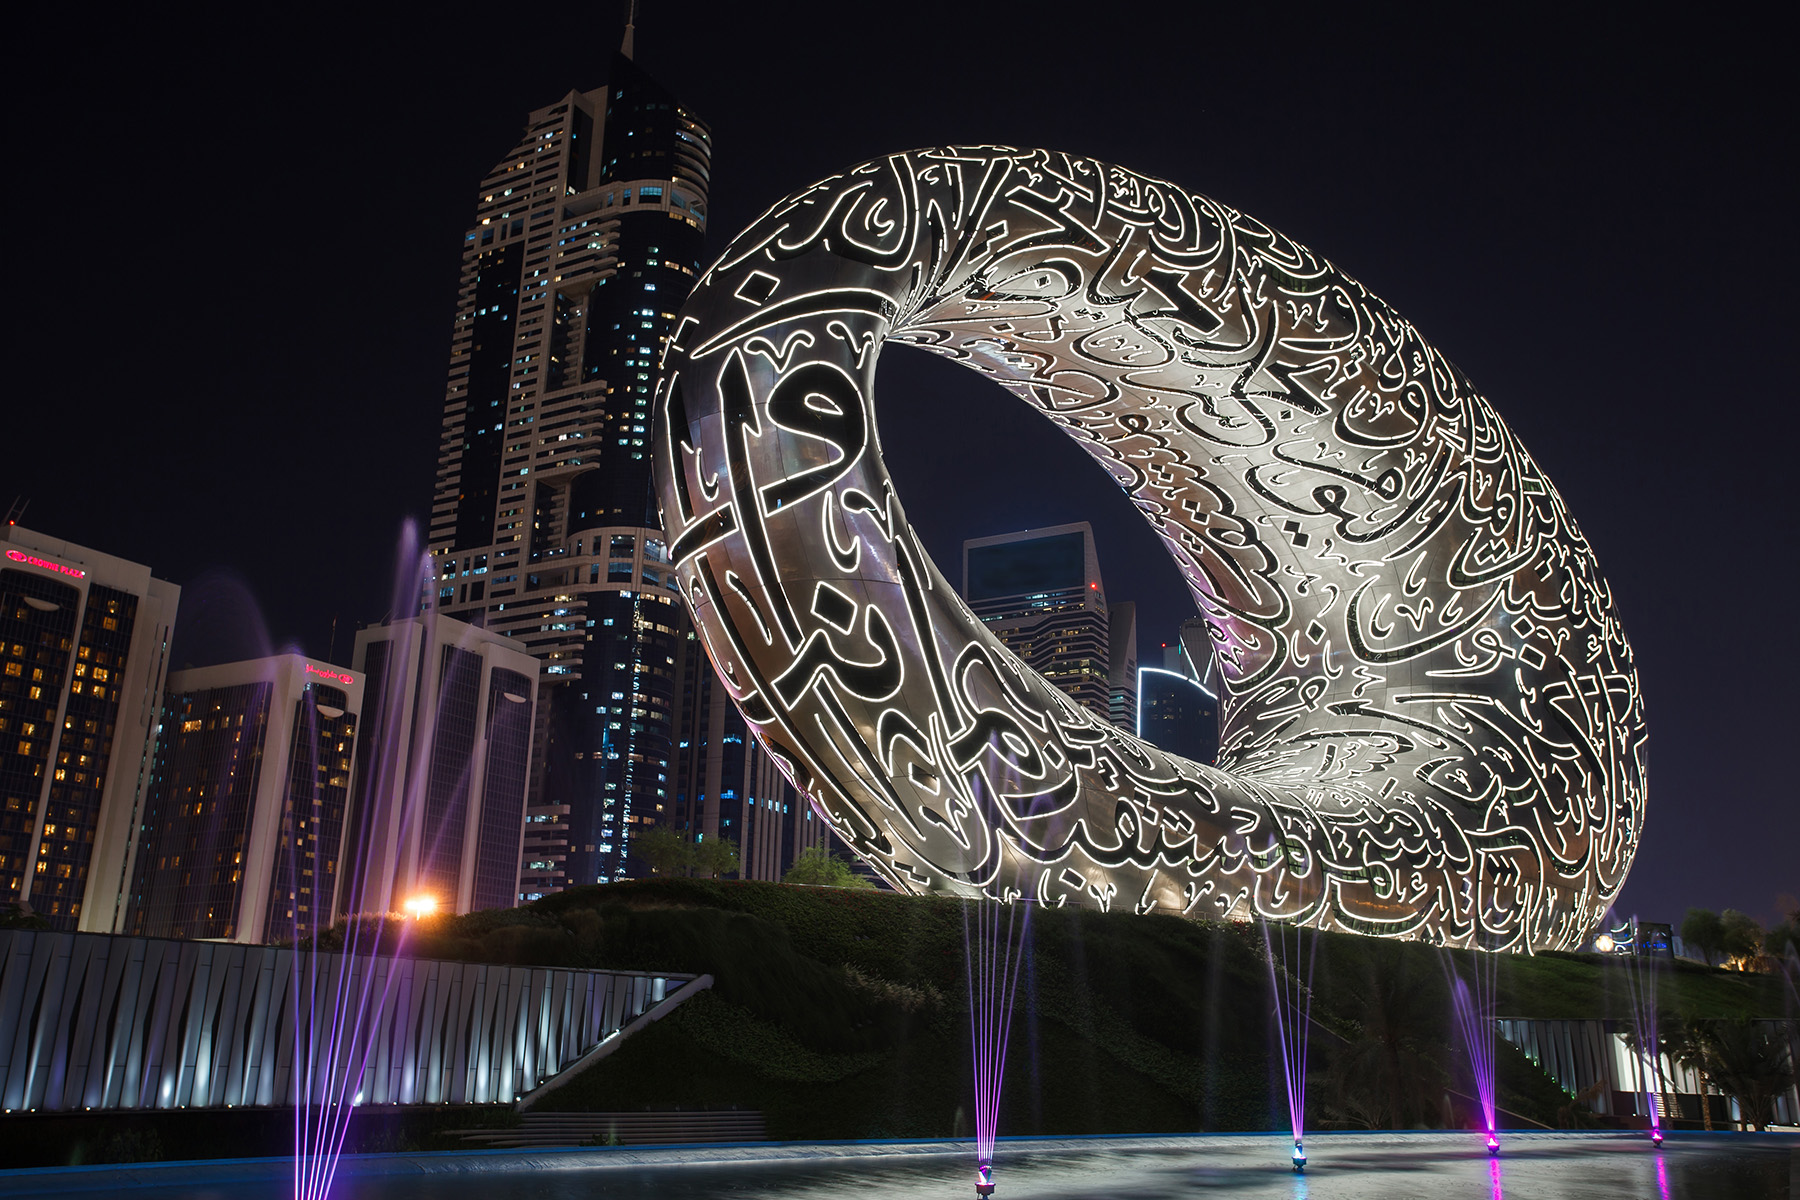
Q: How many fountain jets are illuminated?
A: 5